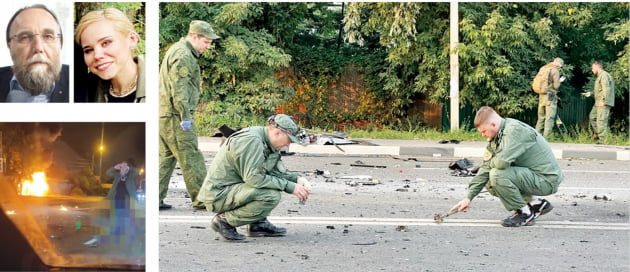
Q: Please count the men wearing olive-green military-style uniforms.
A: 5